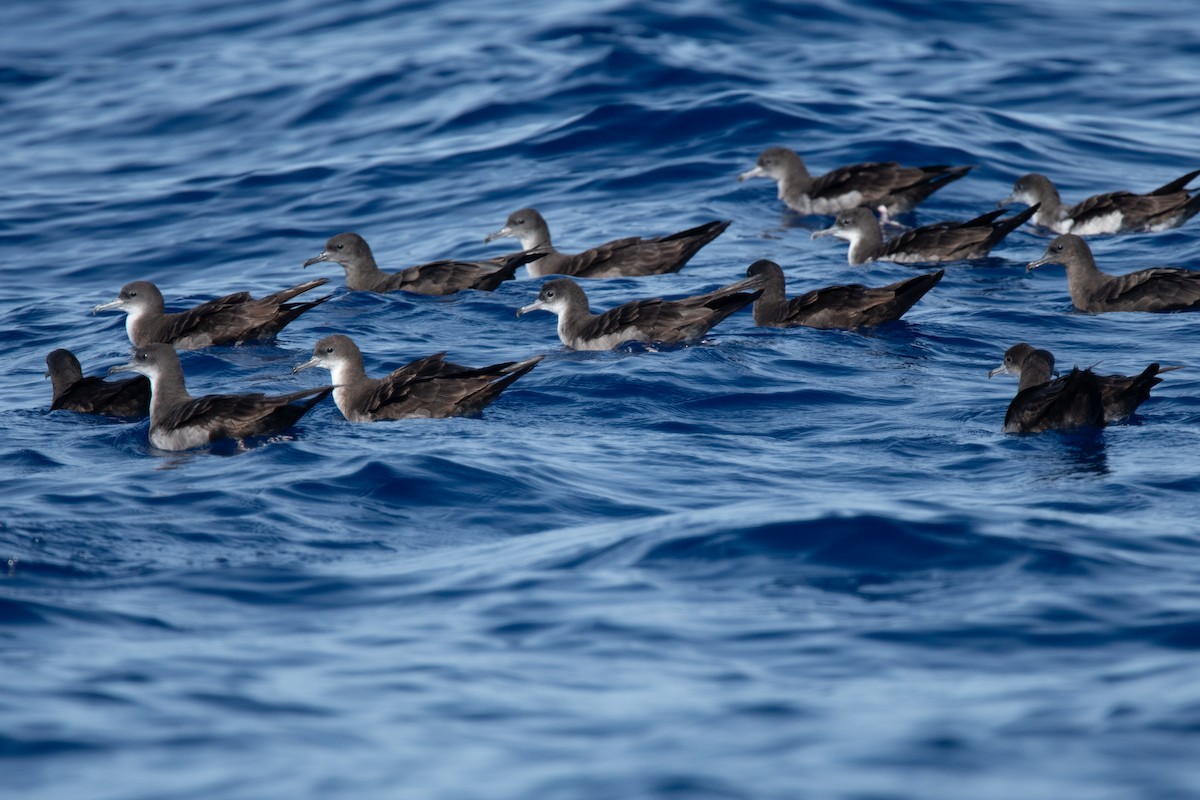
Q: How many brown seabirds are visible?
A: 14